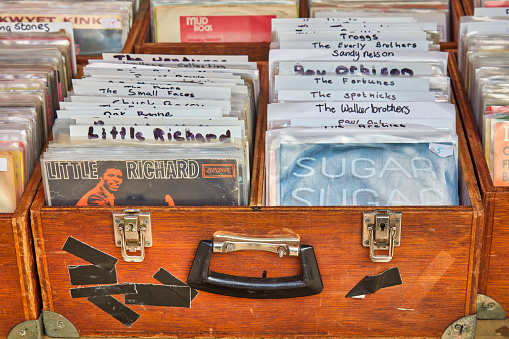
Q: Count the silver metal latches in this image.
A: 2